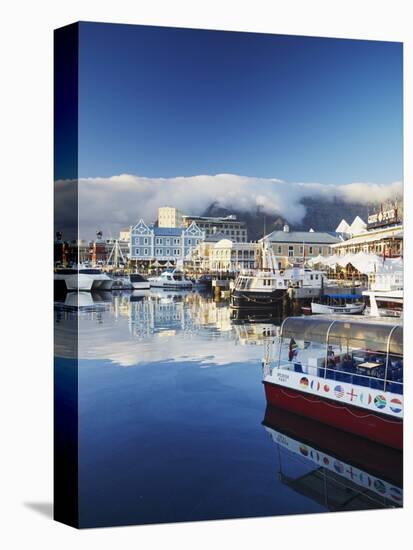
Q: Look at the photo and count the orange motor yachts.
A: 0